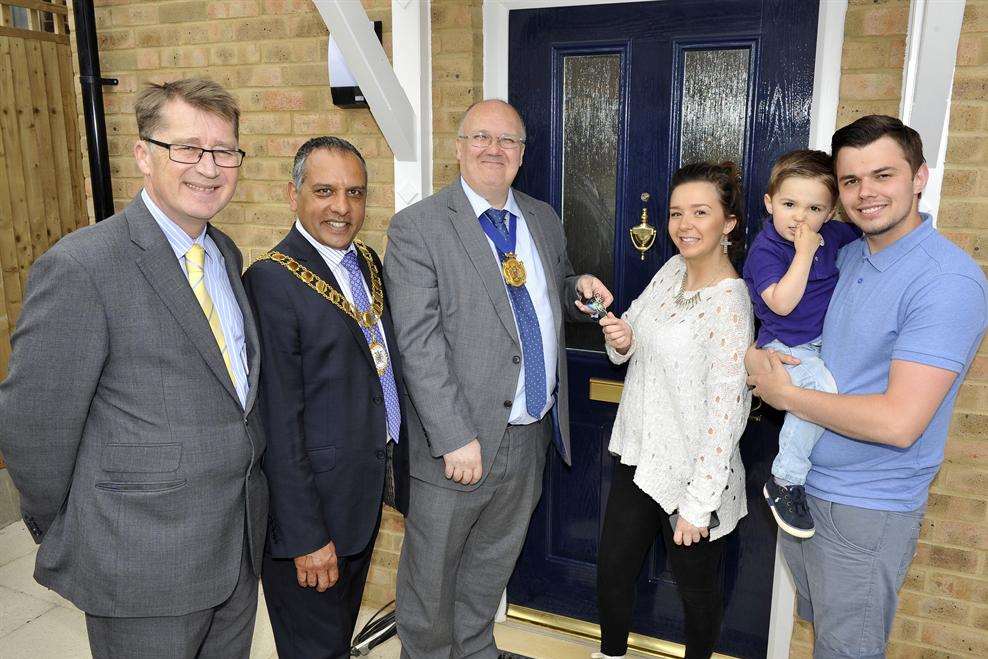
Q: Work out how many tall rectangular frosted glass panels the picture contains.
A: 2